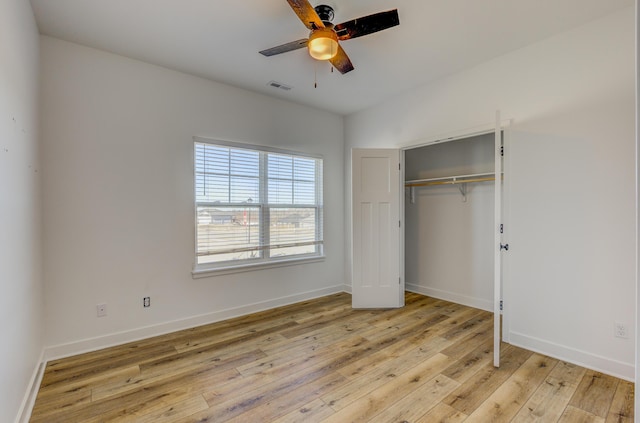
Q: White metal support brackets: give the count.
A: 2